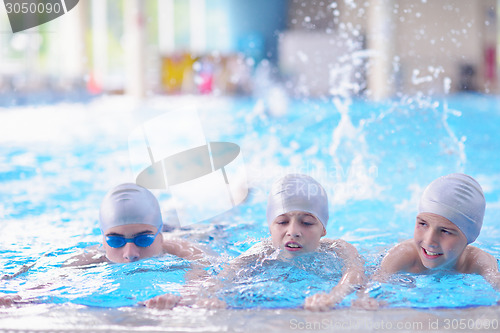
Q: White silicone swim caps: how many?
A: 3